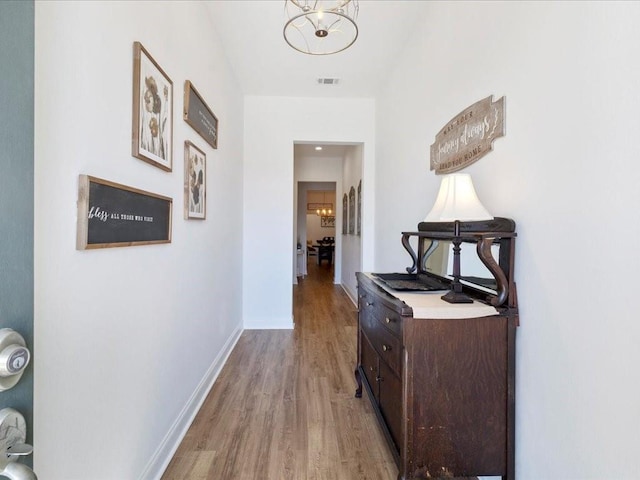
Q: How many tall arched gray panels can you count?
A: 3